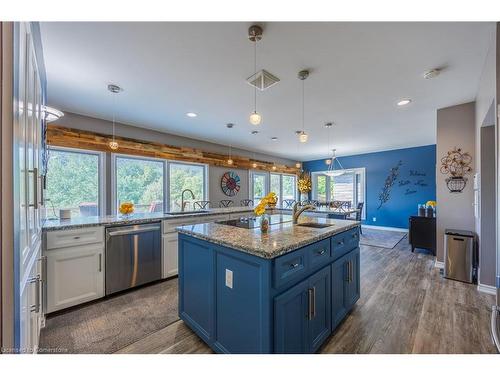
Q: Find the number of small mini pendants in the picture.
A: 8